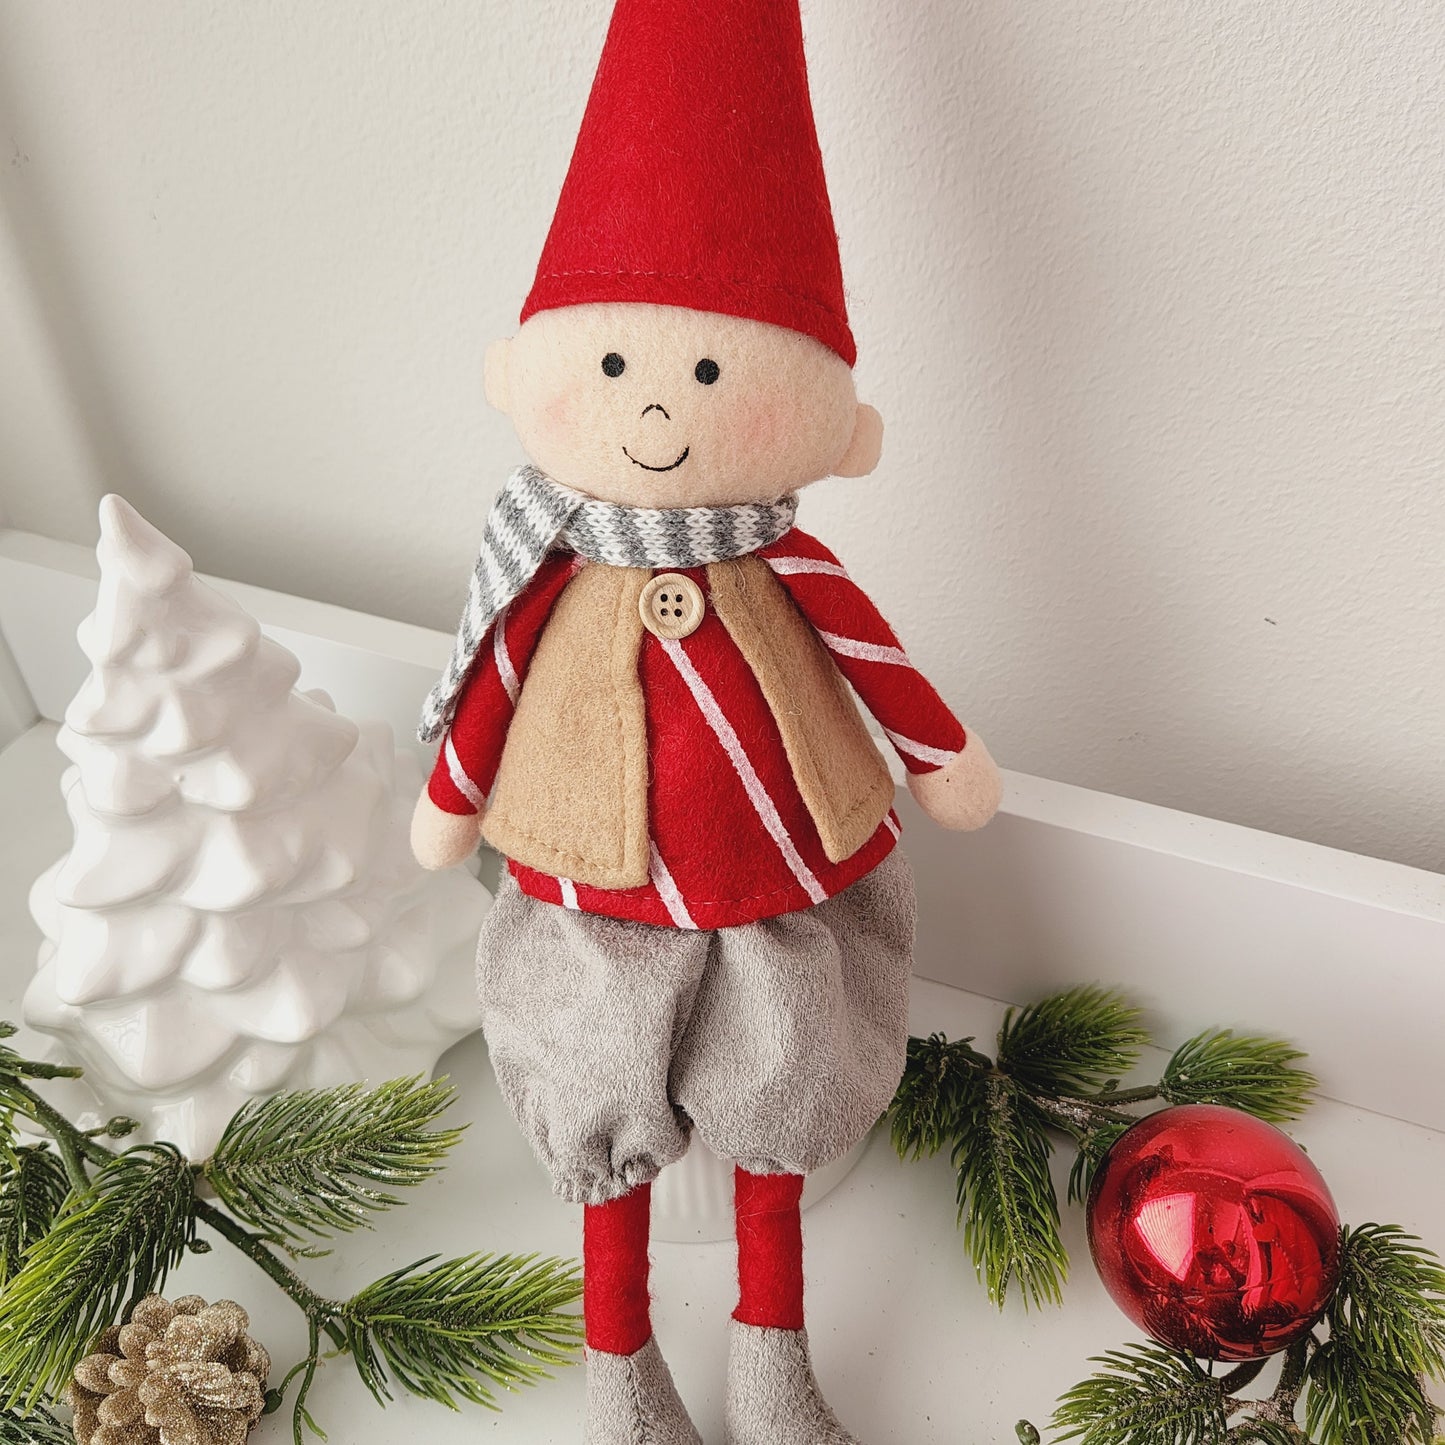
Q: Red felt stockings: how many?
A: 2